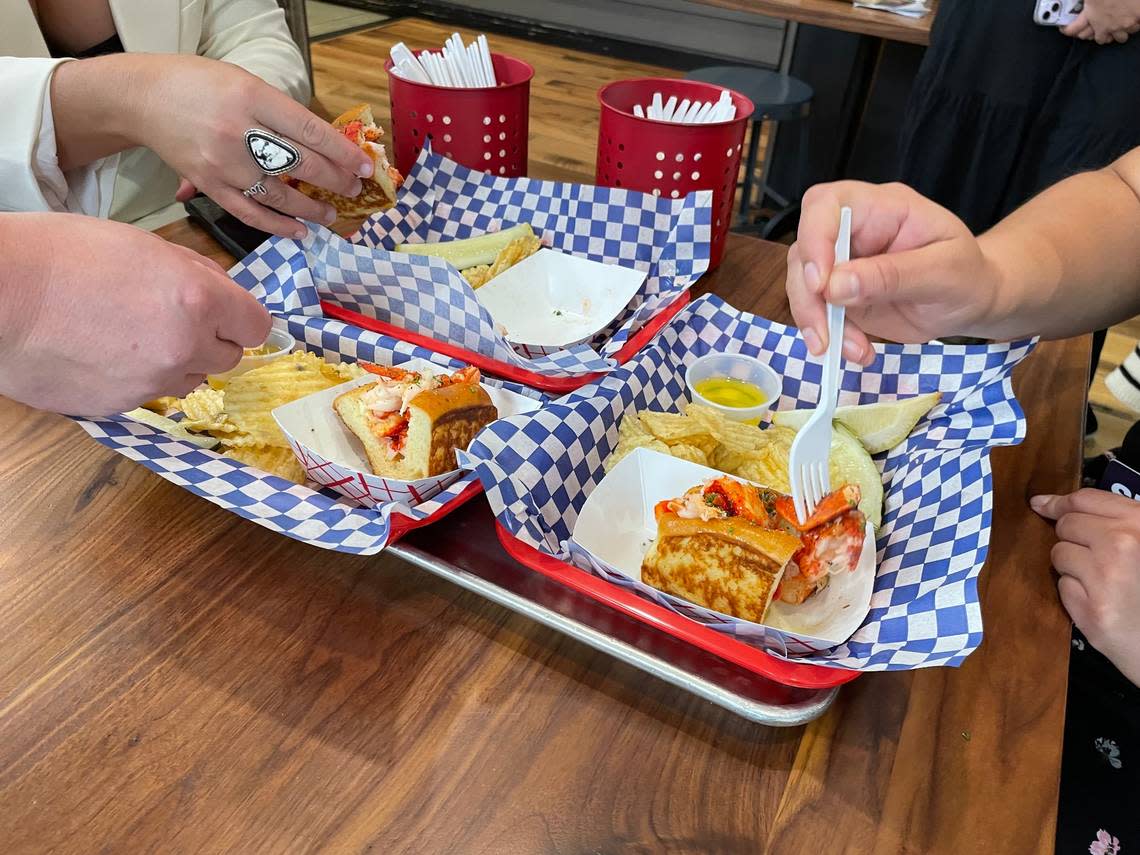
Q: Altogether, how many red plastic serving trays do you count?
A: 3